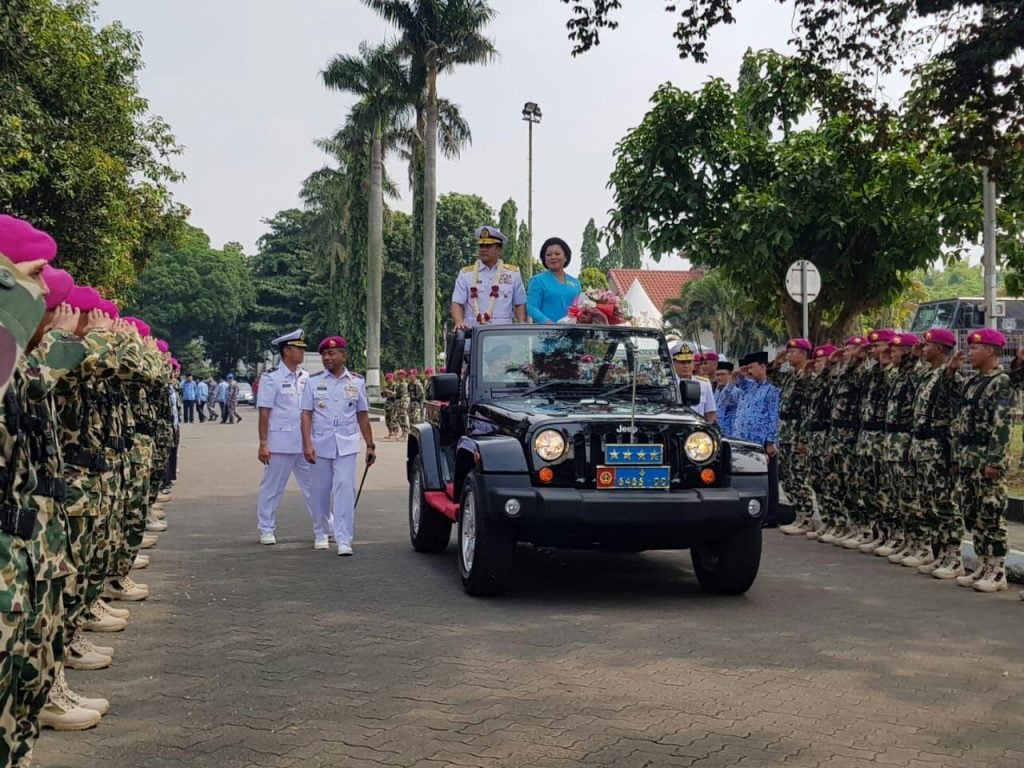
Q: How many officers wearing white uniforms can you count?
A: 4